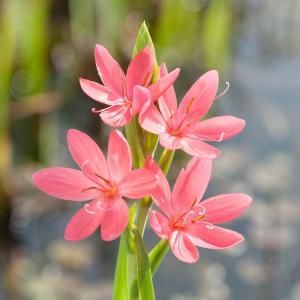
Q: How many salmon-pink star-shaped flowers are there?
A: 4